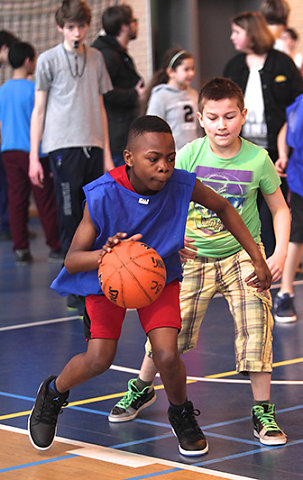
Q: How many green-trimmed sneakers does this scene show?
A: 2